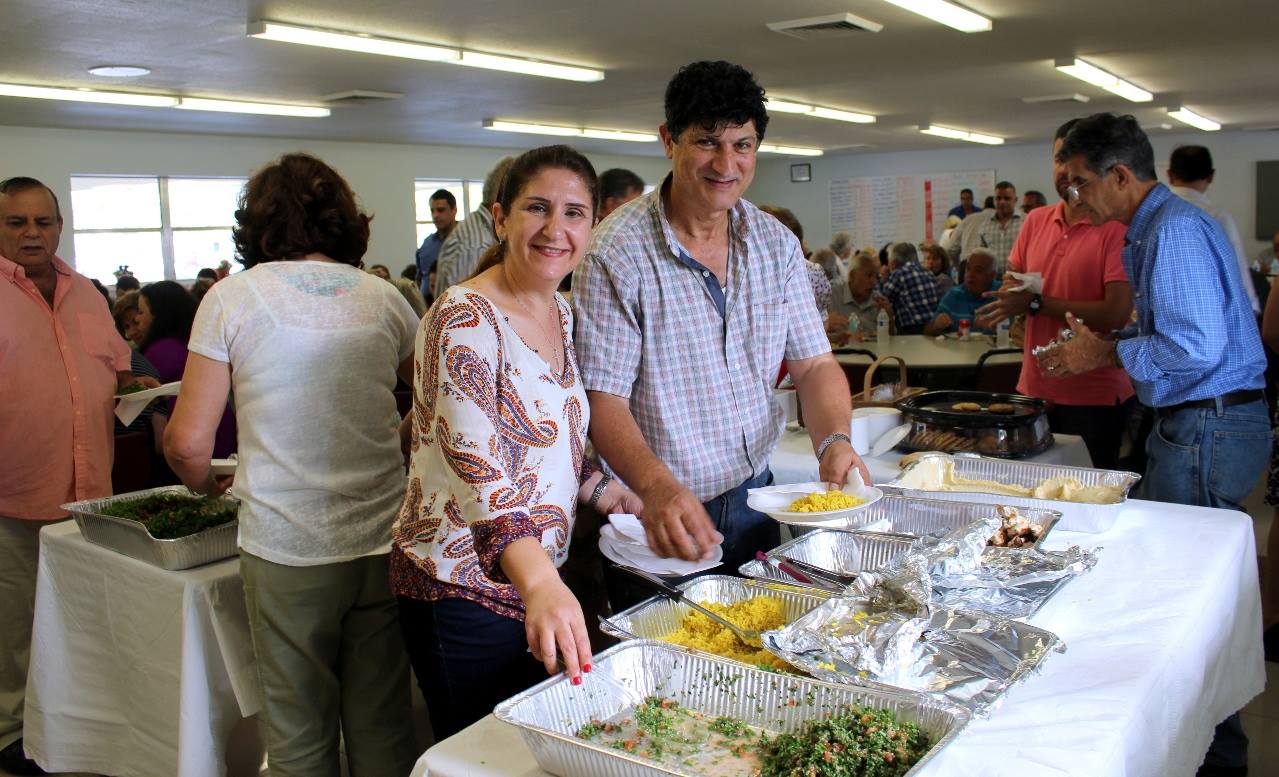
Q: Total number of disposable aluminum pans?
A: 6